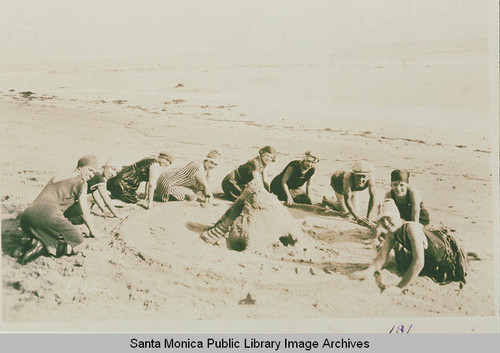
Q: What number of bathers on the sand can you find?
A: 9